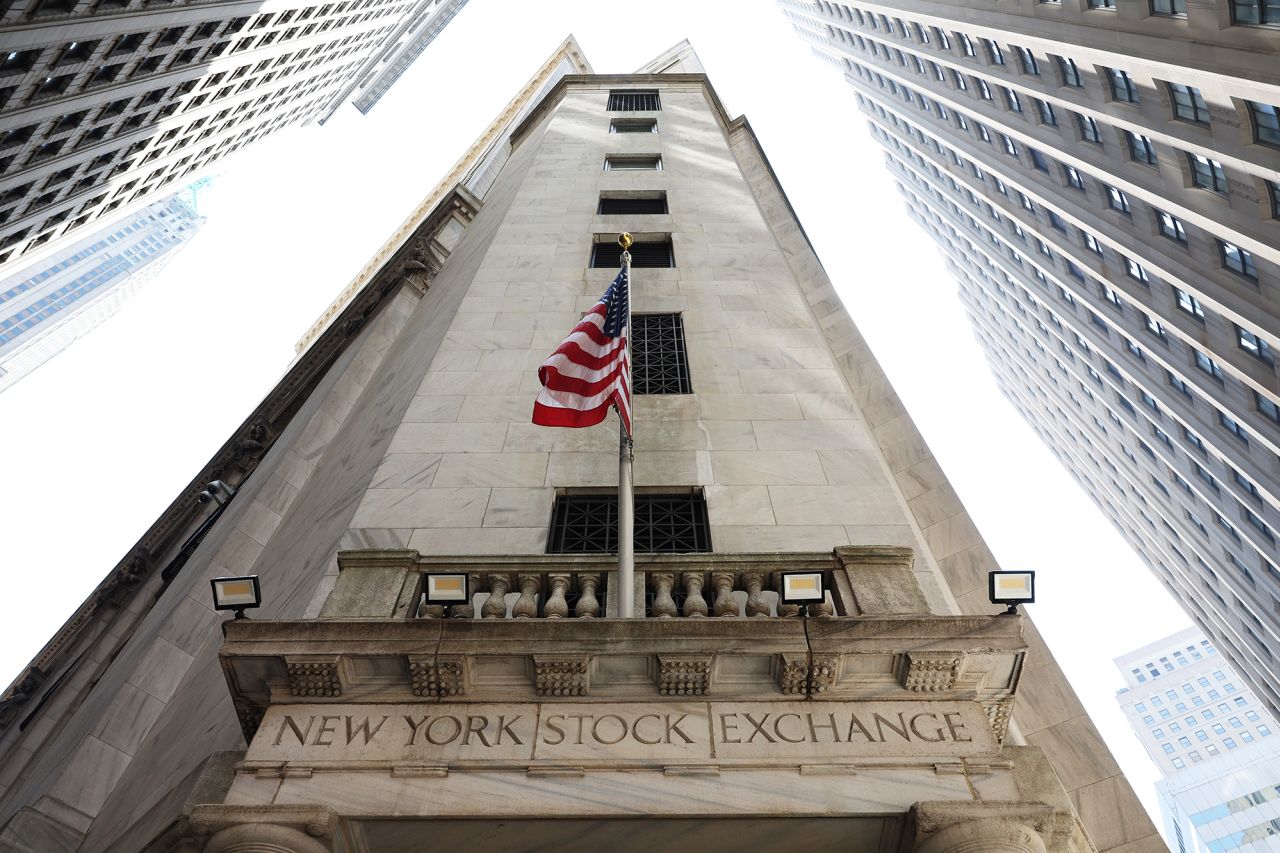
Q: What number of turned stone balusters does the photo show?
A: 12